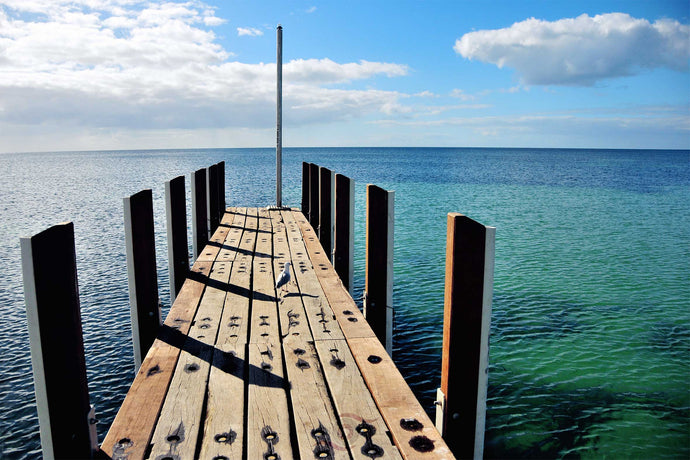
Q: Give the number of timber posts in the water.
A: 12